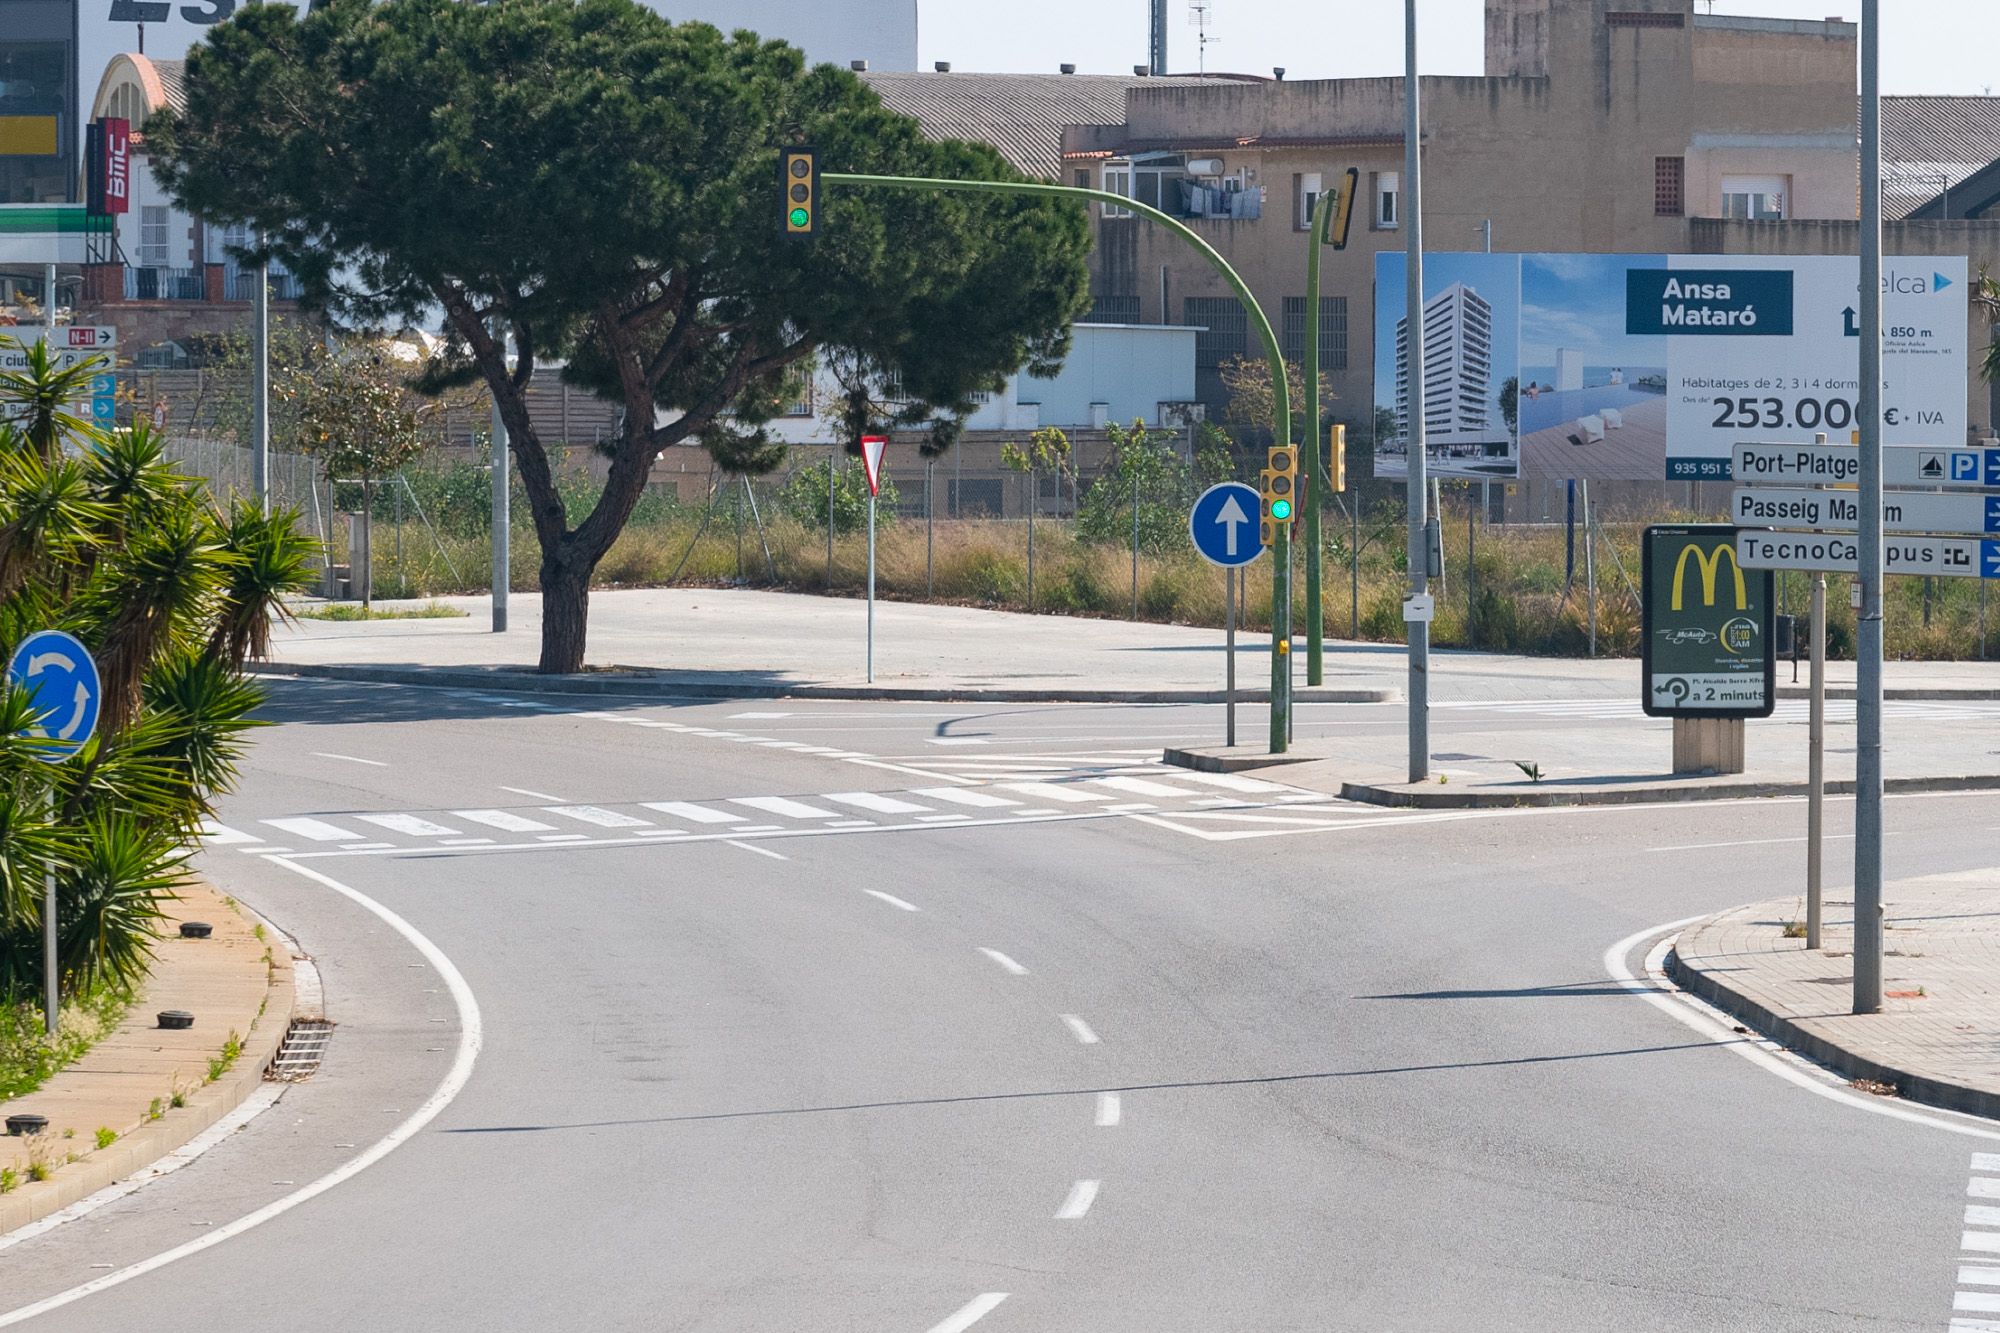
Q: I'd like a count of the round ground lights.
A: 3